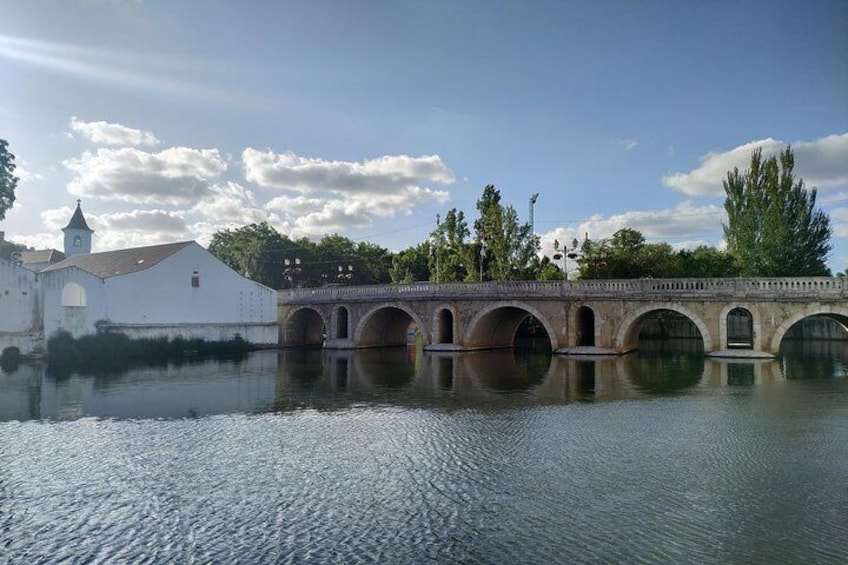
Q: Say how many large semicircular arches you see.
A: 5